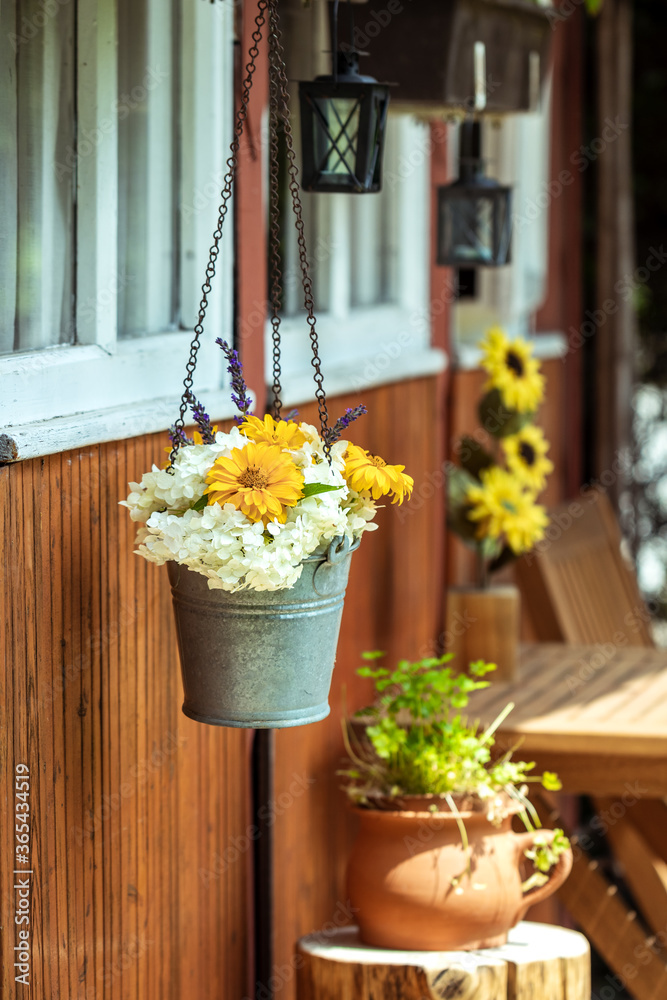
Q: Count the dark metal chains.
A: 3